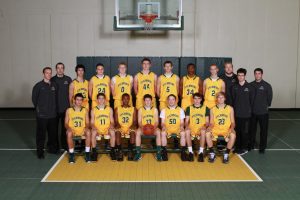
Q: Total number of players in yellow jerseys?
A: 14